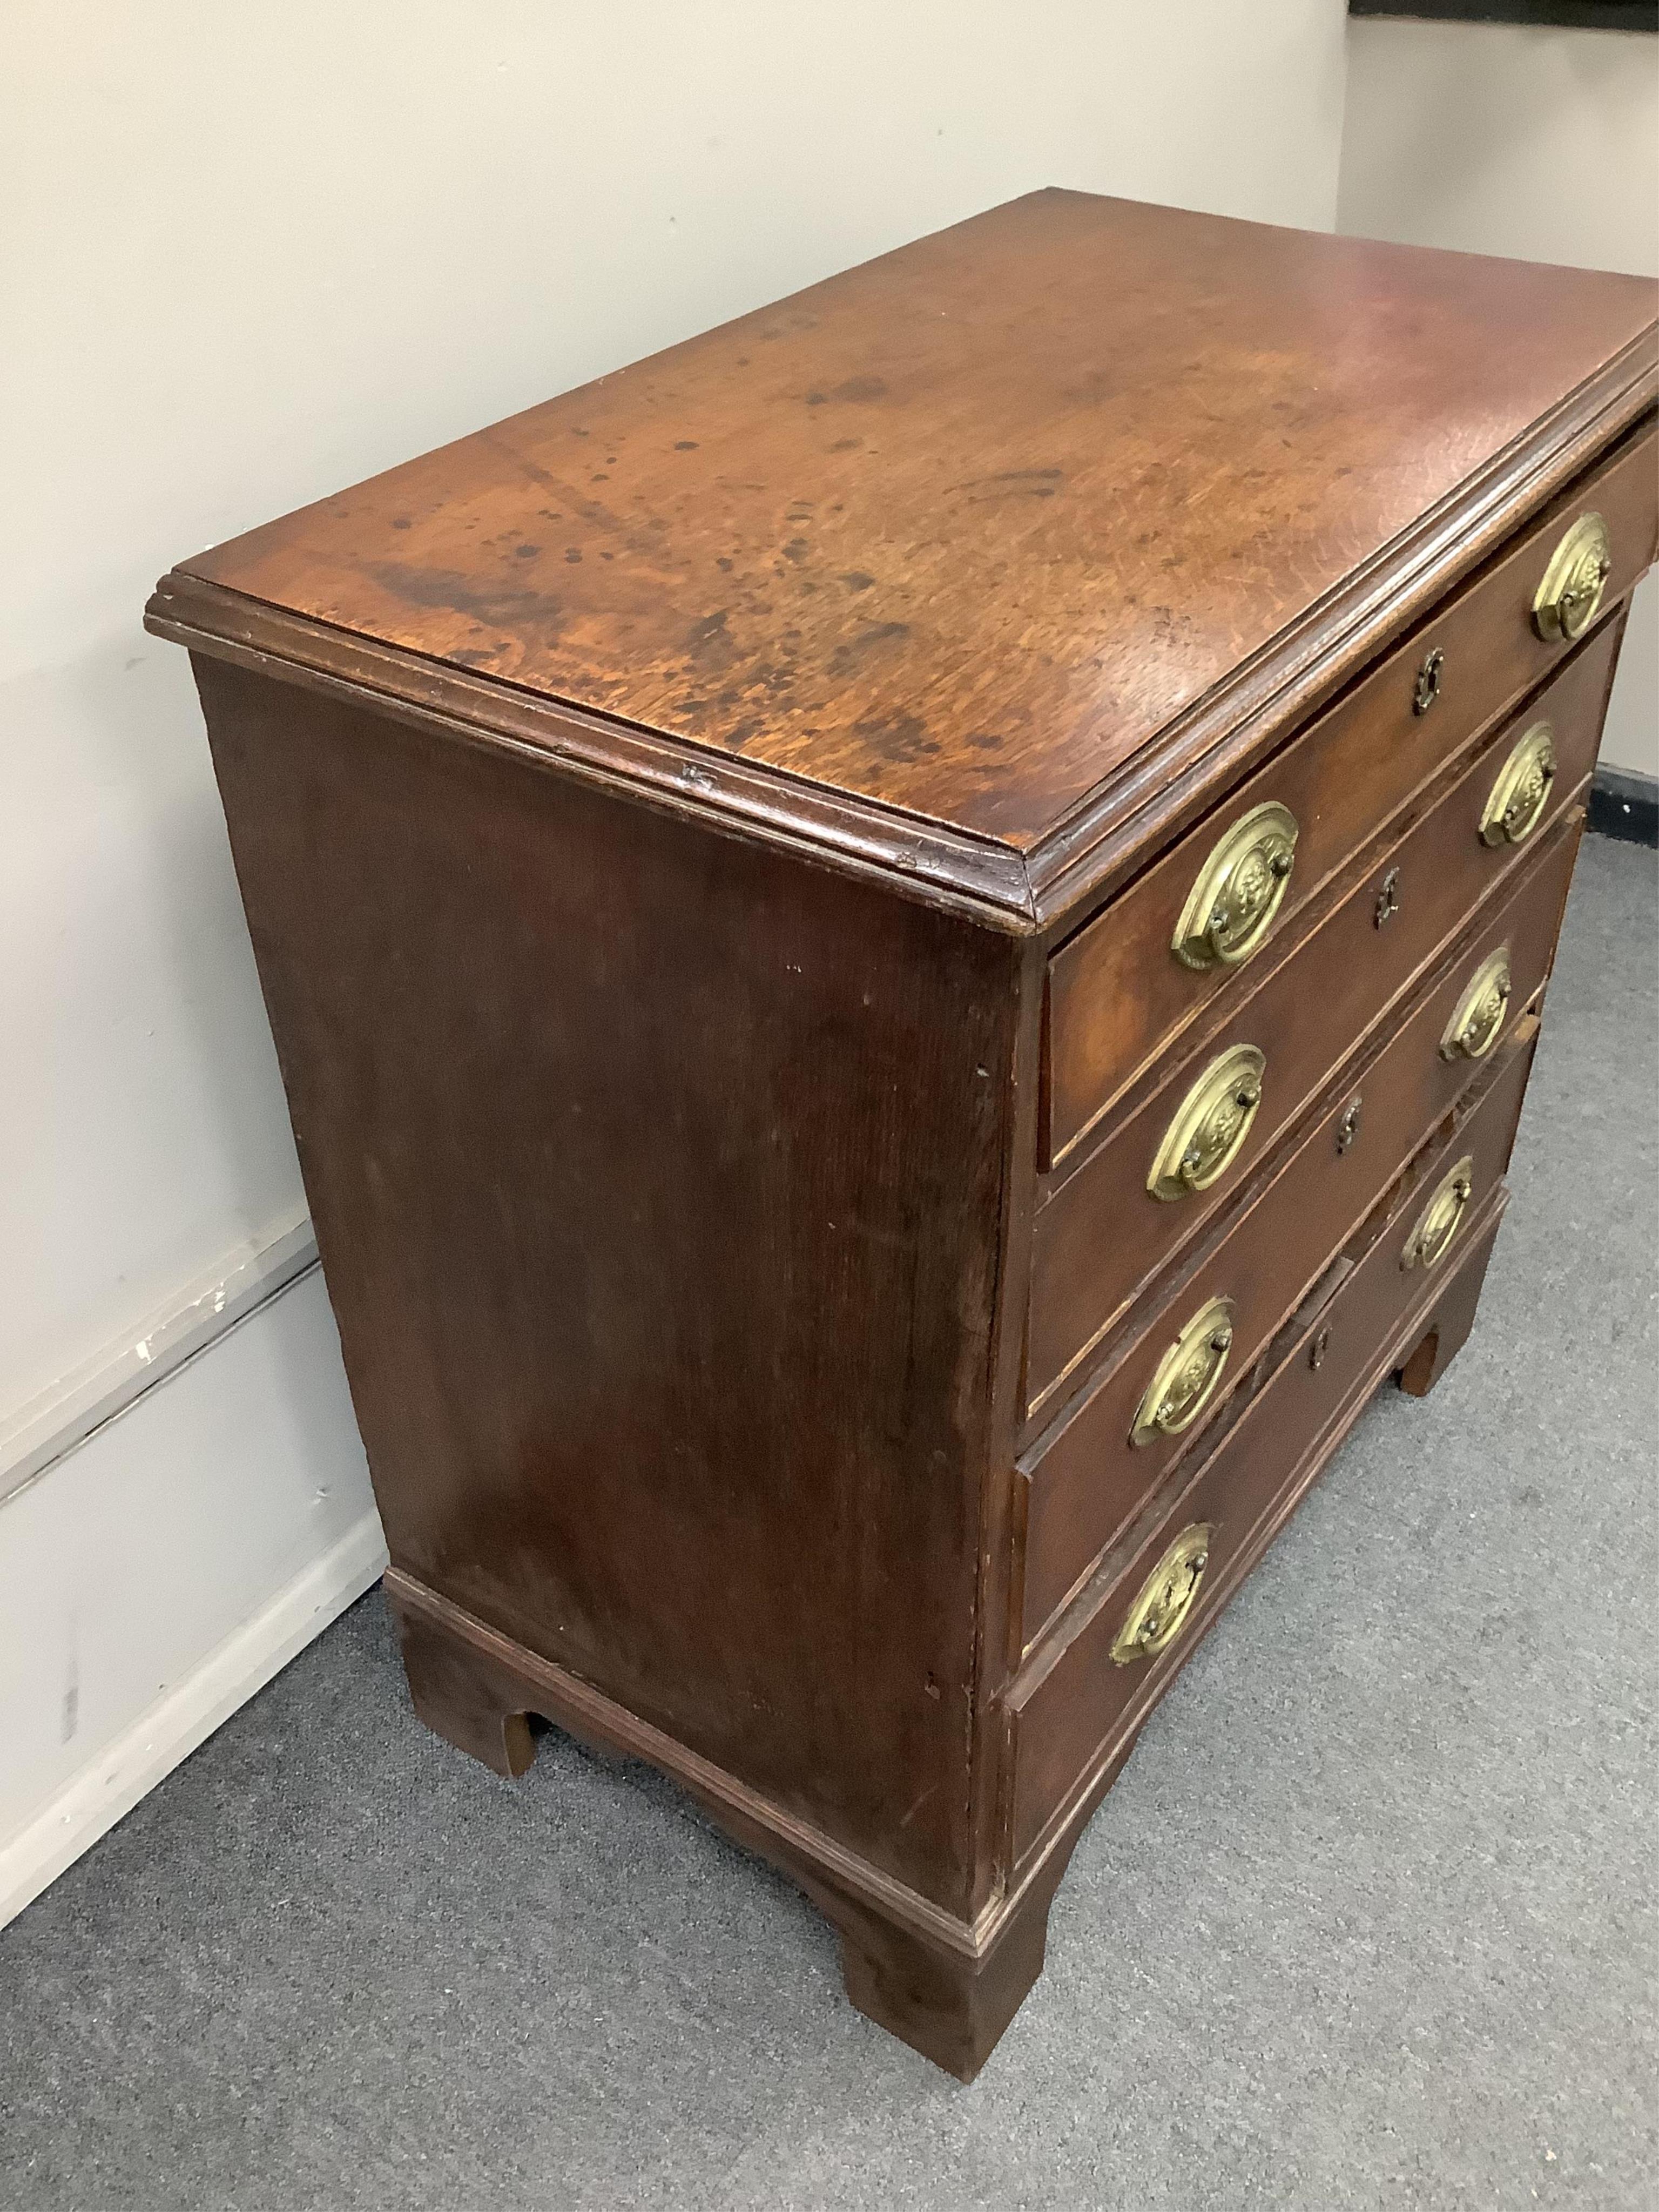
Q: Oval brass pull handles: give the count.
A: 8